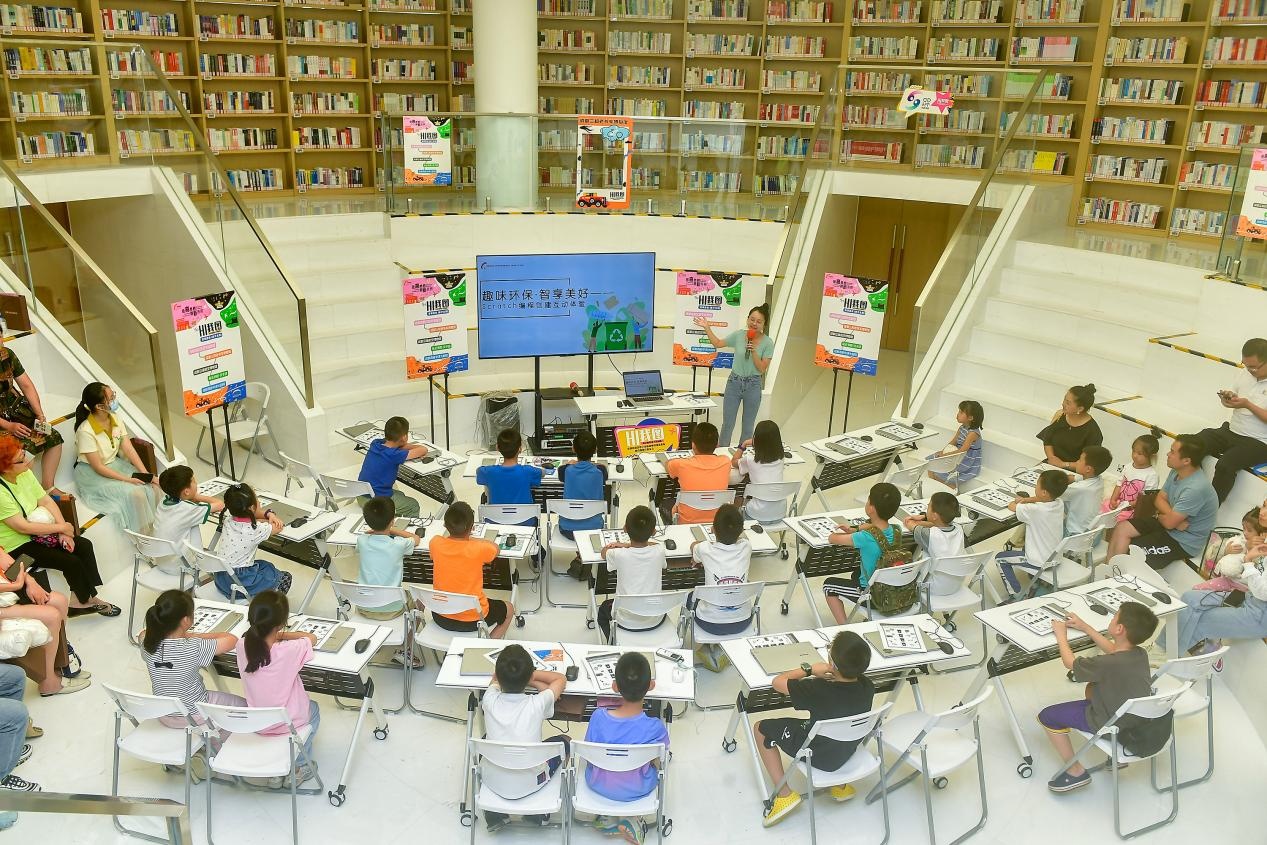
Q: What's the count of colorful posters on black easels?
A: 4